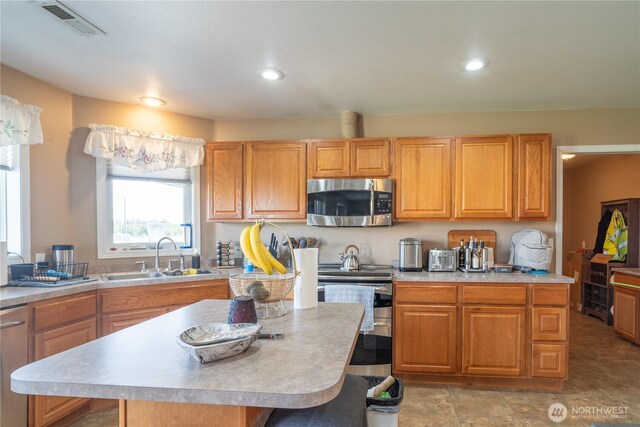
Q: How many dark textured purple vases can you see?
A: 1